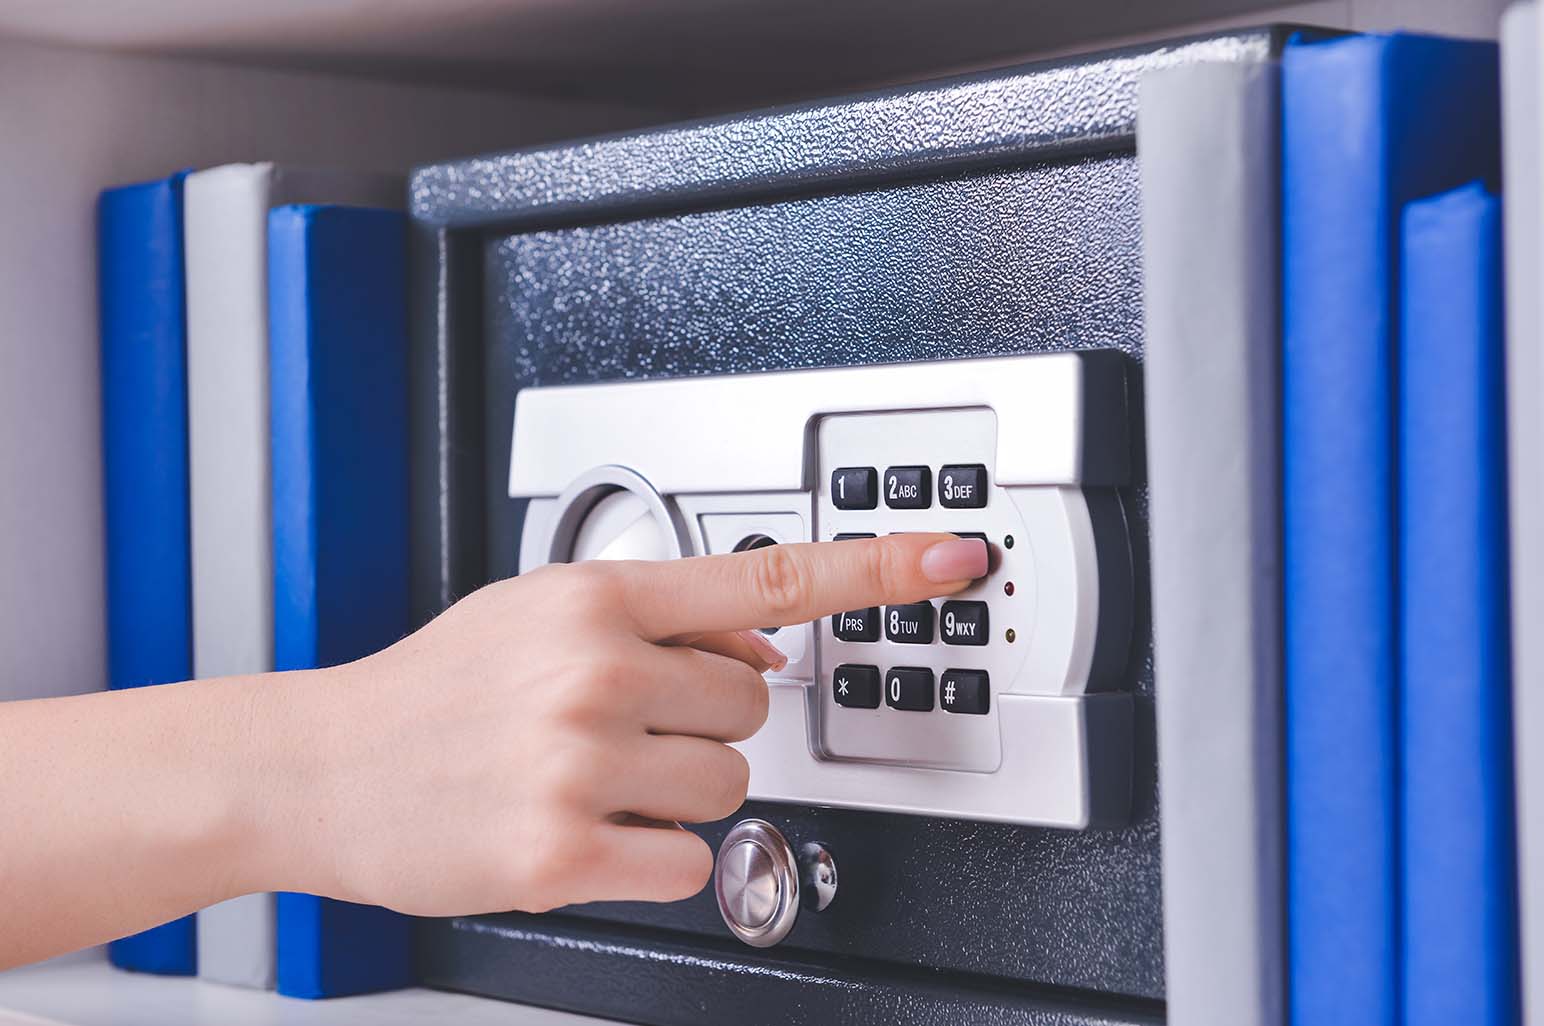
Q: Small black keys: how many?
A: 12